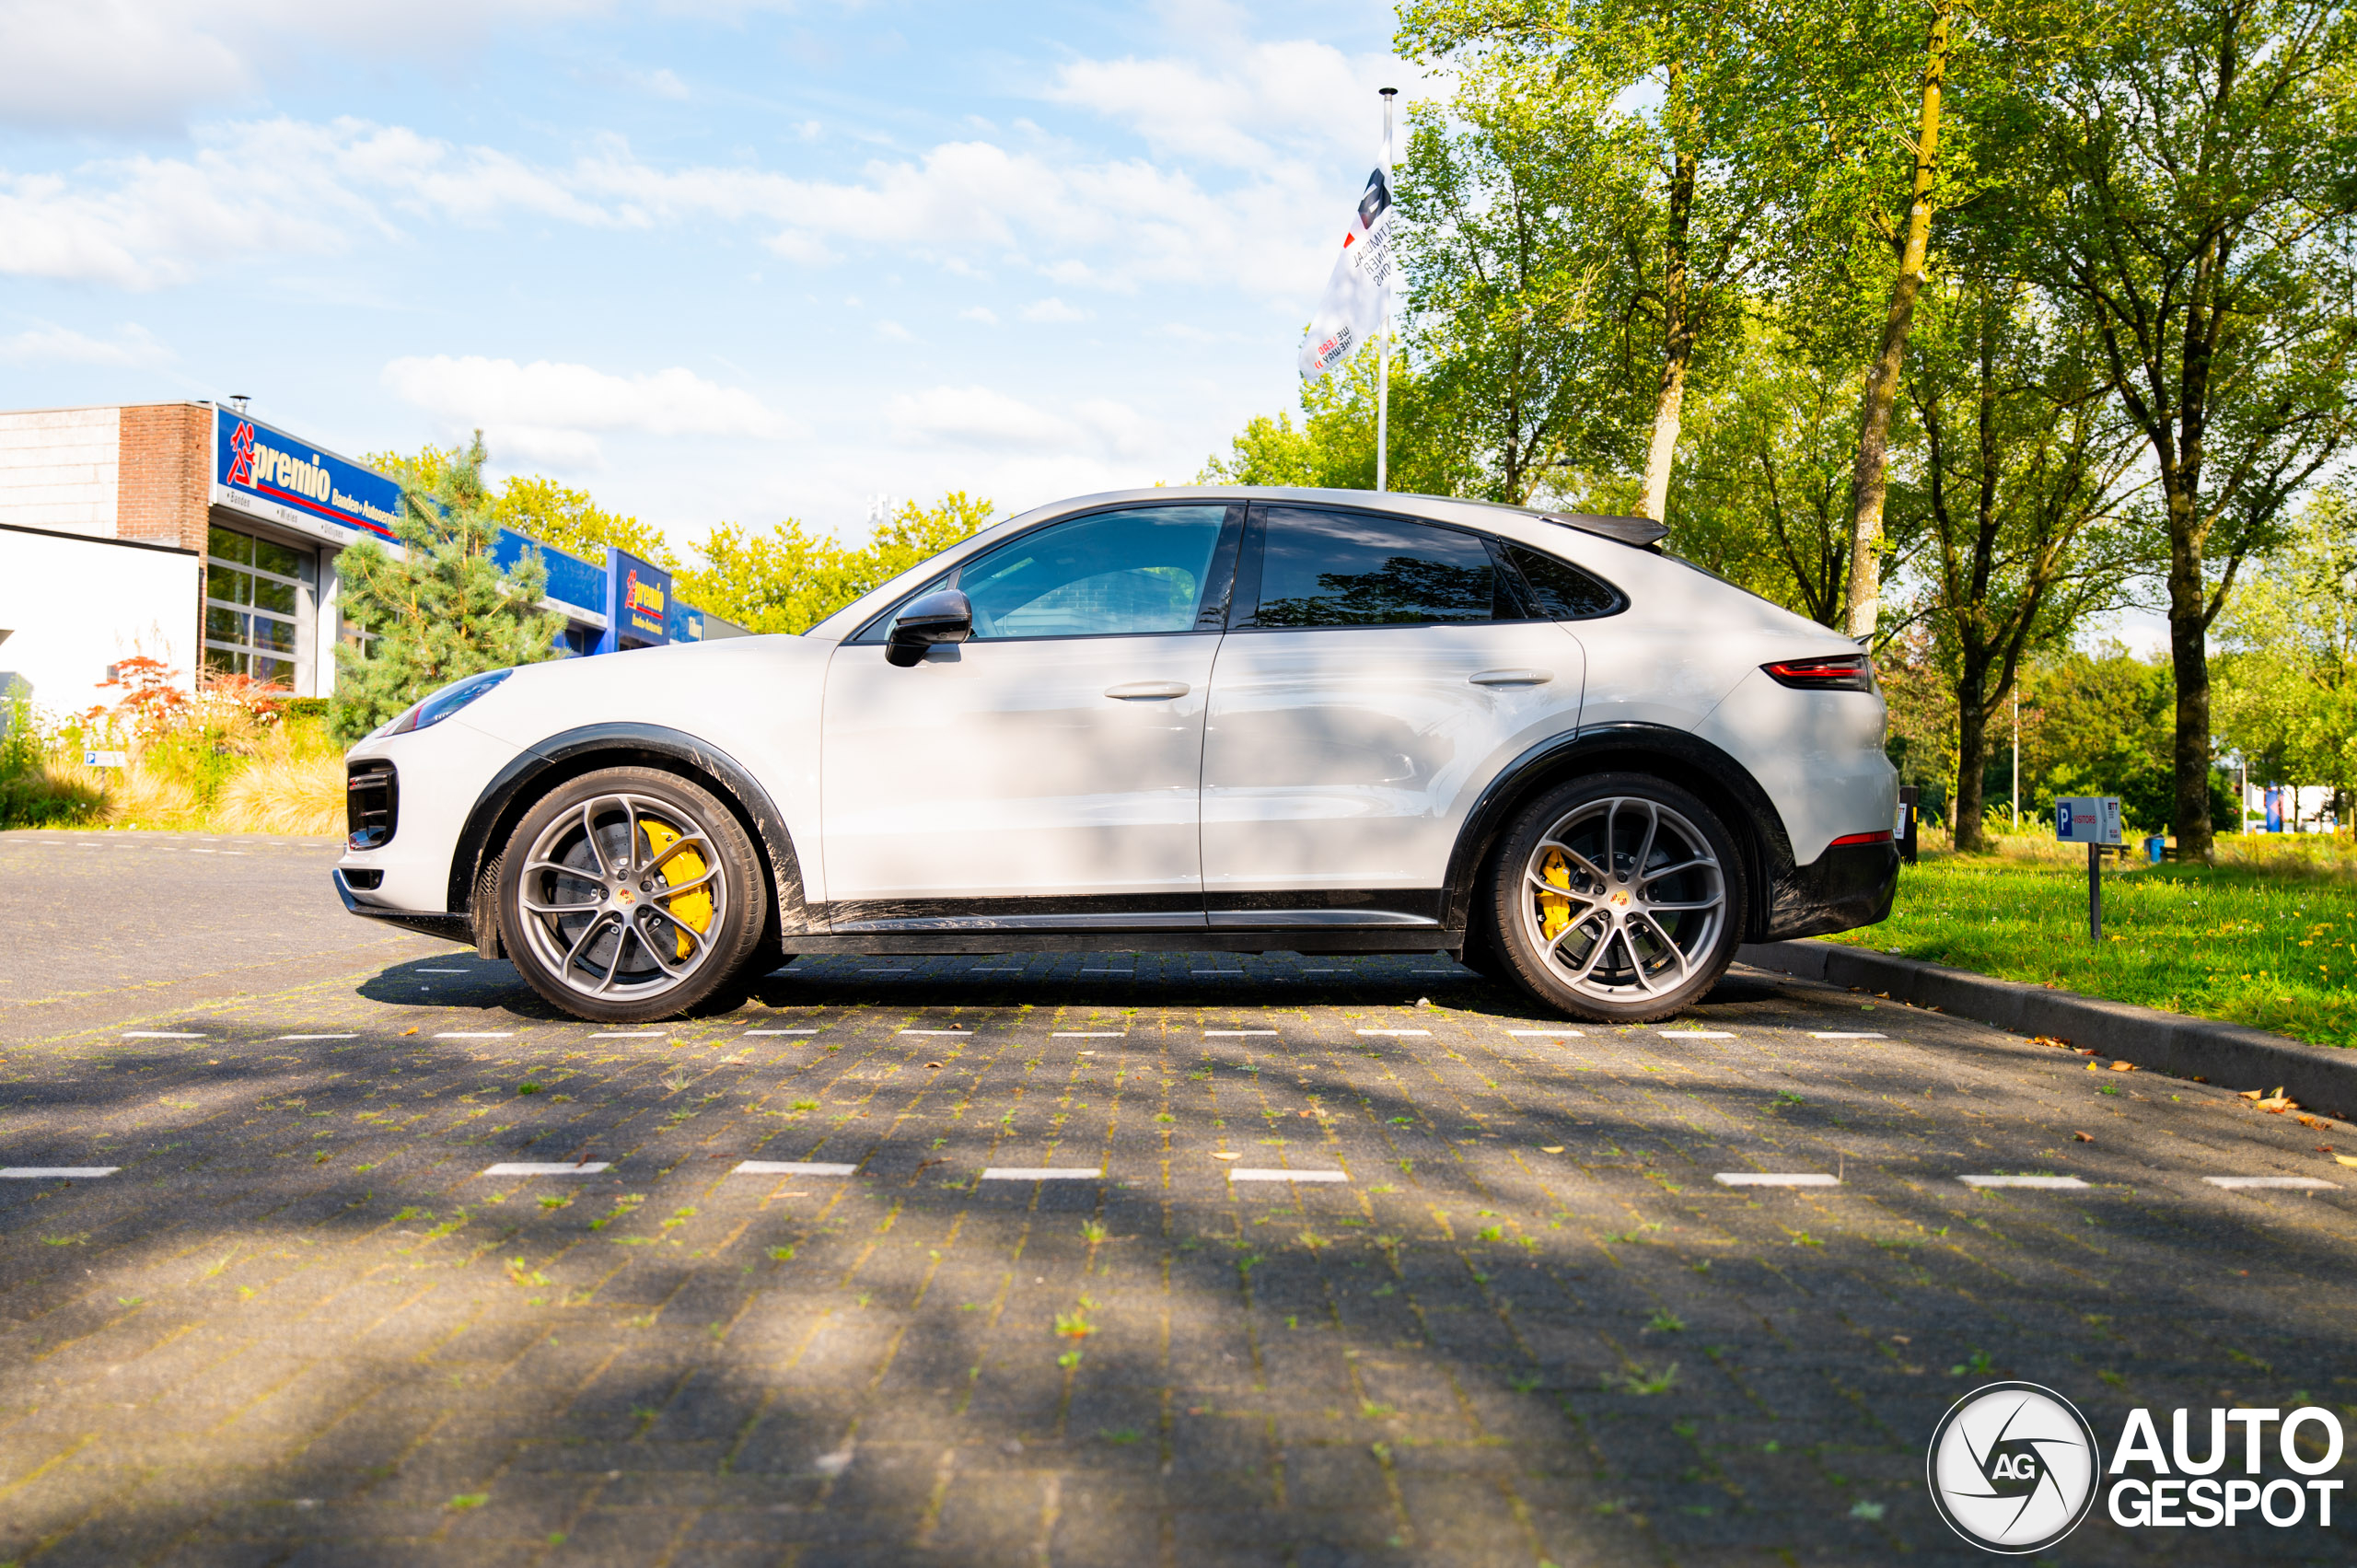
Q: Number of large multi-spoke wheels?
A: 2